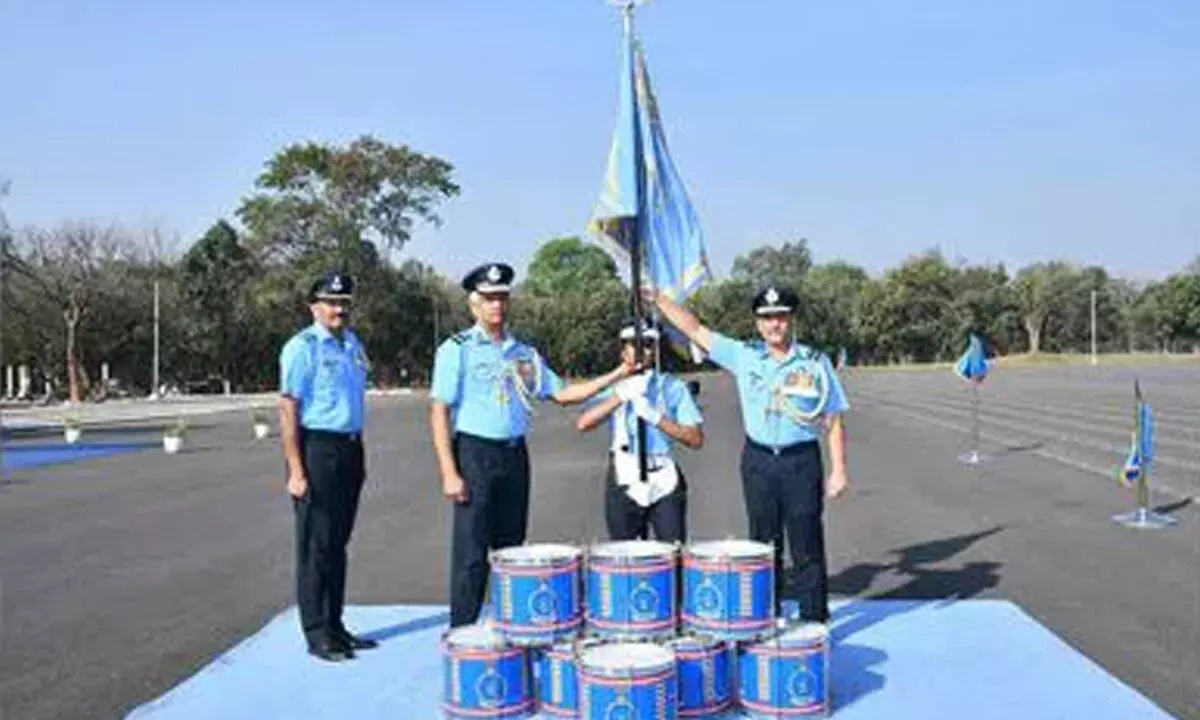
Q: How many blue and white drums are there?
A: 8